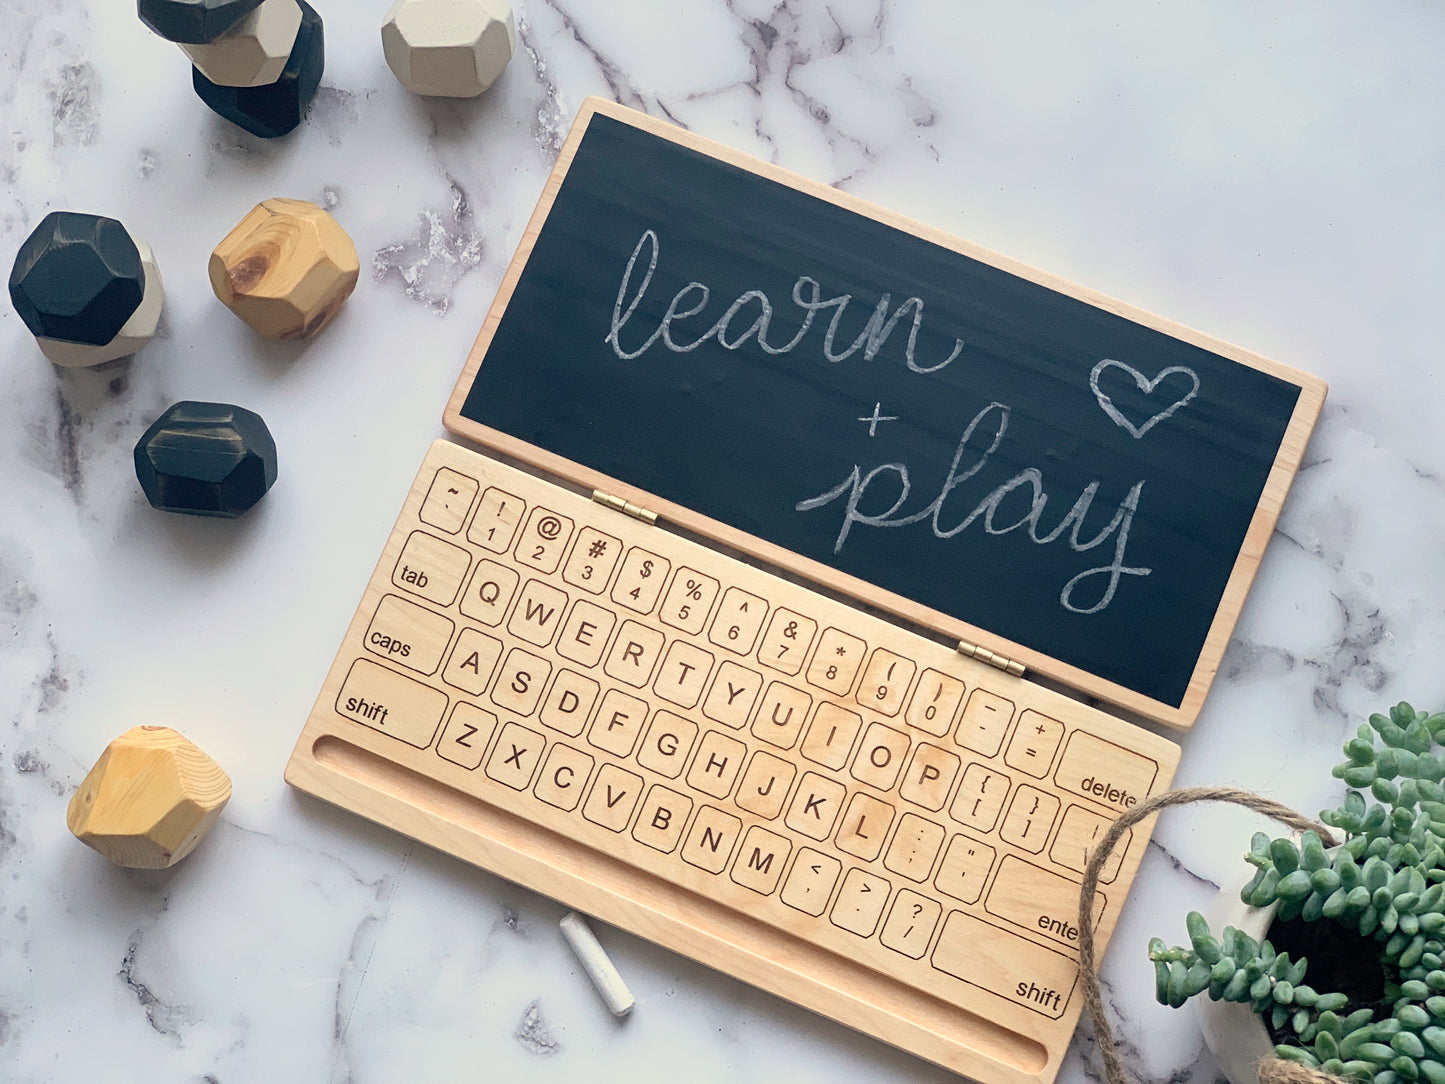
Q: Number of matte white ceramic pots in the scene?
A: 1